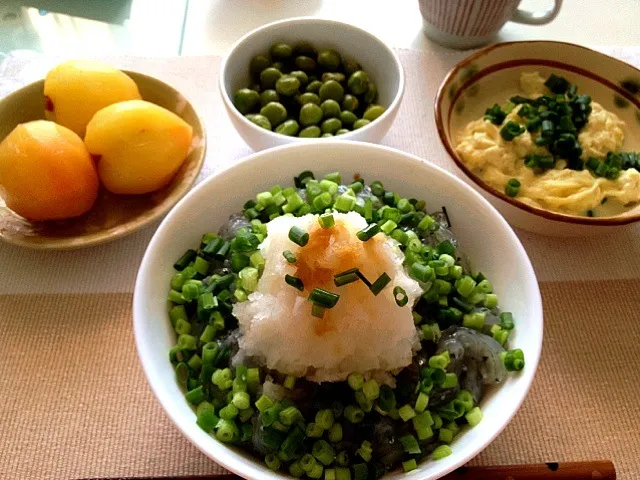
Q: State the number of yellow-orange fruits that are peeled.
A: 3